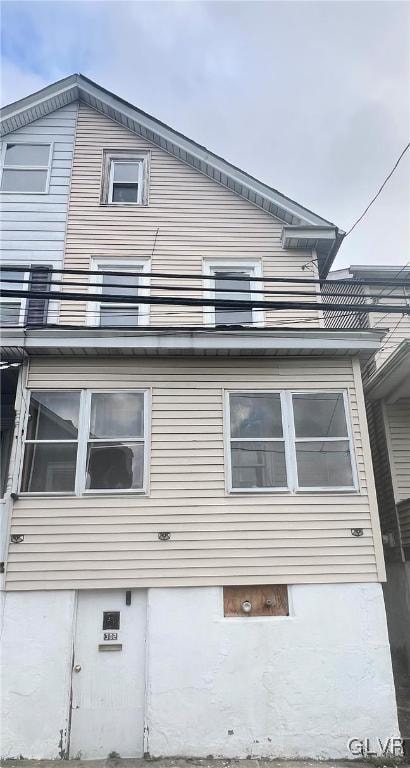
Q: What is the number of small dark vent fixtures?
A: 3